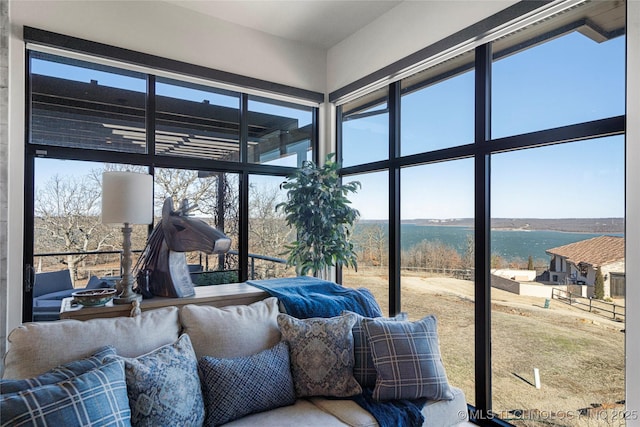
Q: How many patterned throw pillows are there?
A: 7